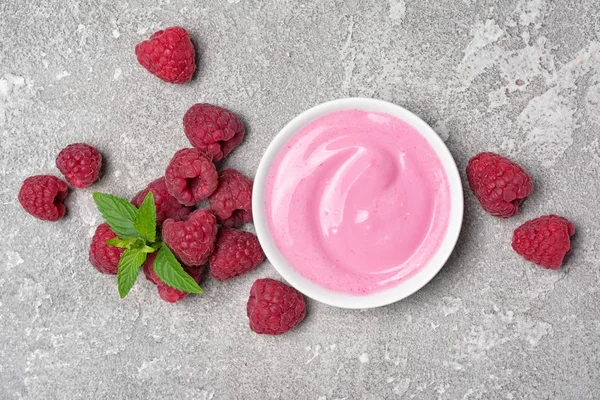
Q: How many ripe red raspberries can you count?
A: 14